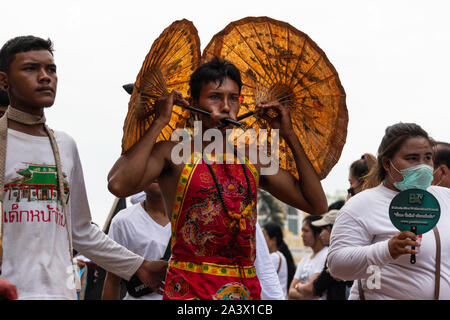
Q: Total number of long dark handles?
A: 2